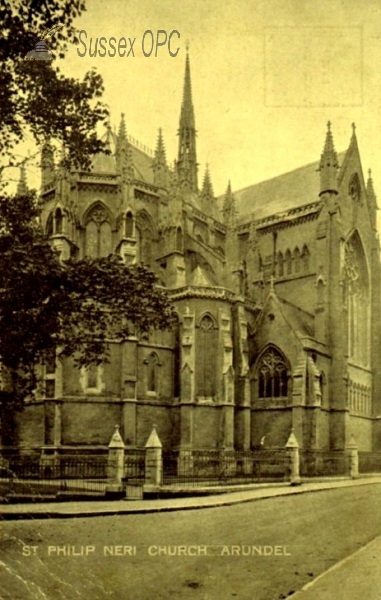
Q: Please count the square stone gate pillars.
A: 4